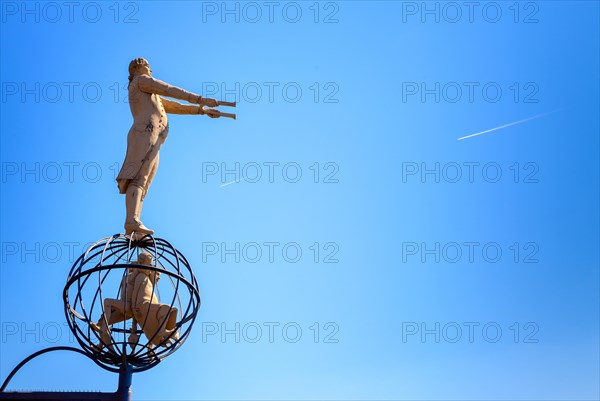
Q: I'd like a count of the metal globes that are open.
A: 1